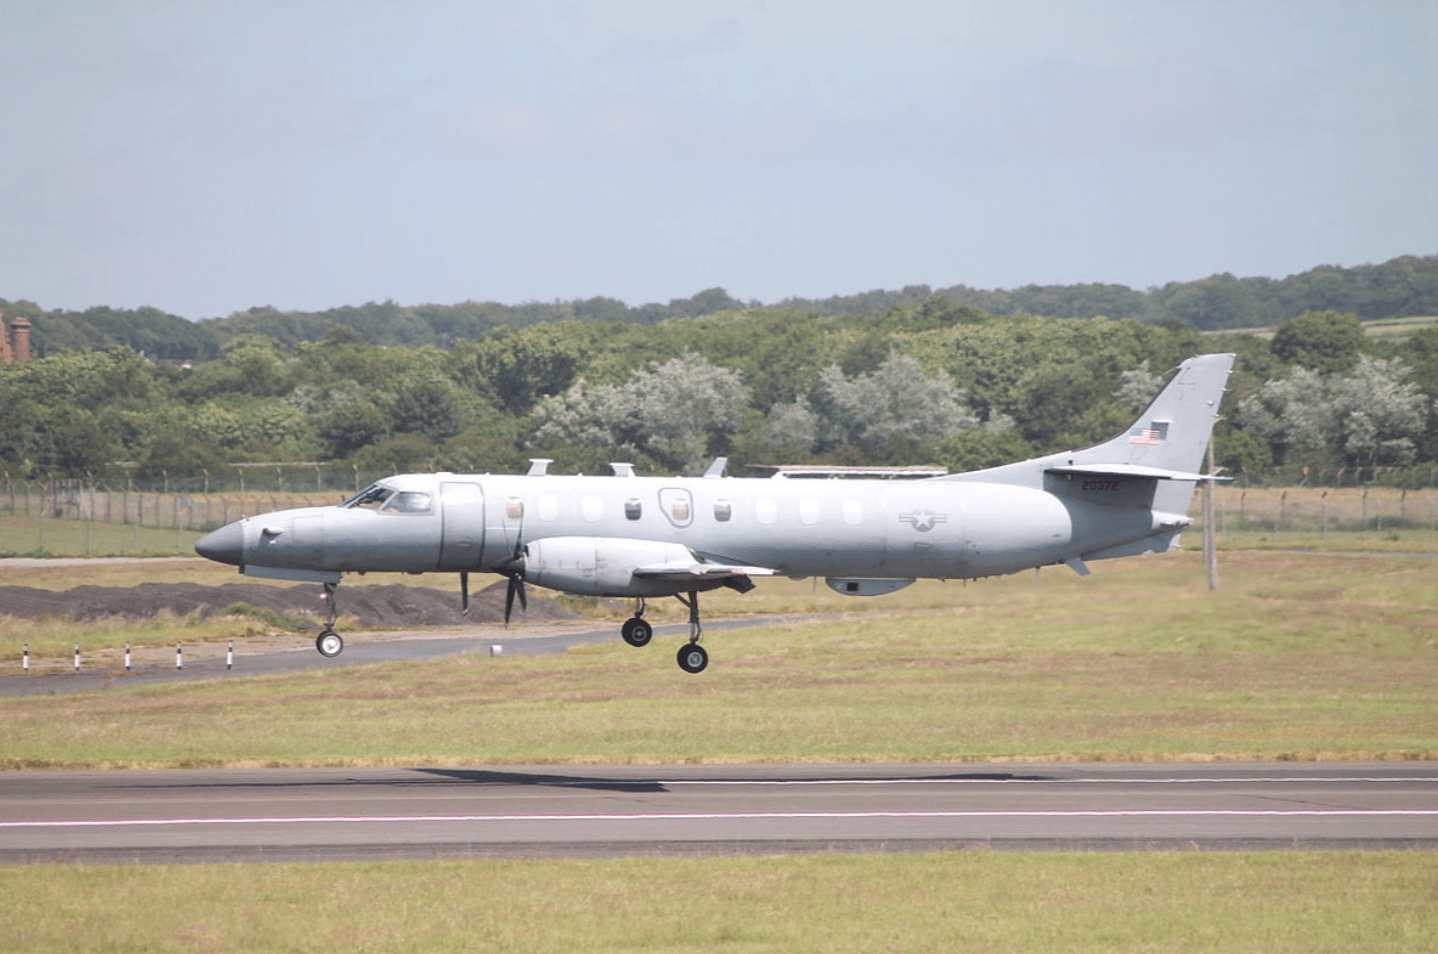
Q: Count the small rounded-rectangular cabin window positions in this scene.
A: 9